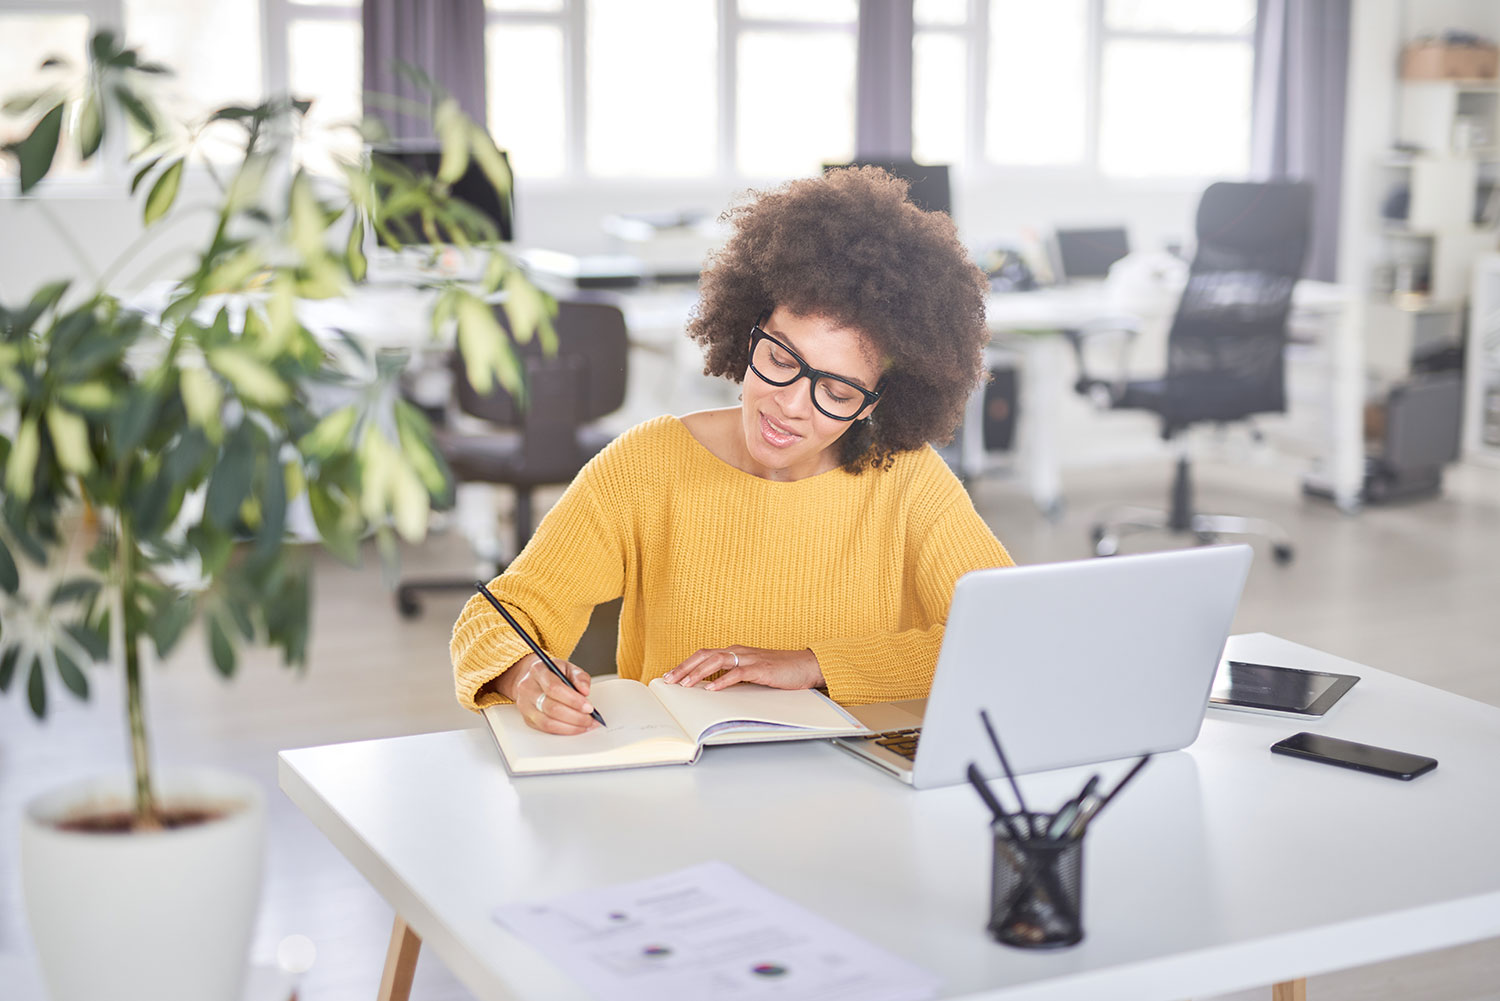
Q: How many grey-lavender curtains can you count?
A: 3